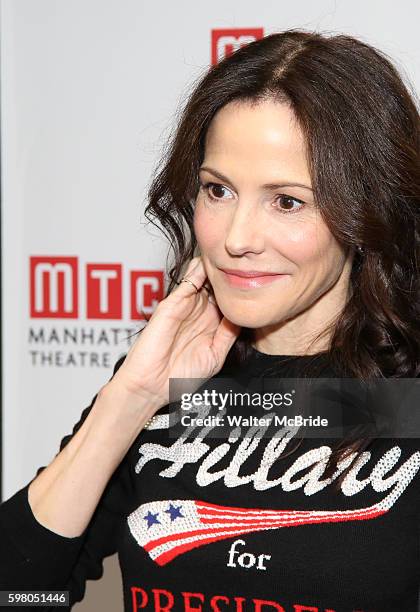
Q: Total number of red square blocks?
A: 4